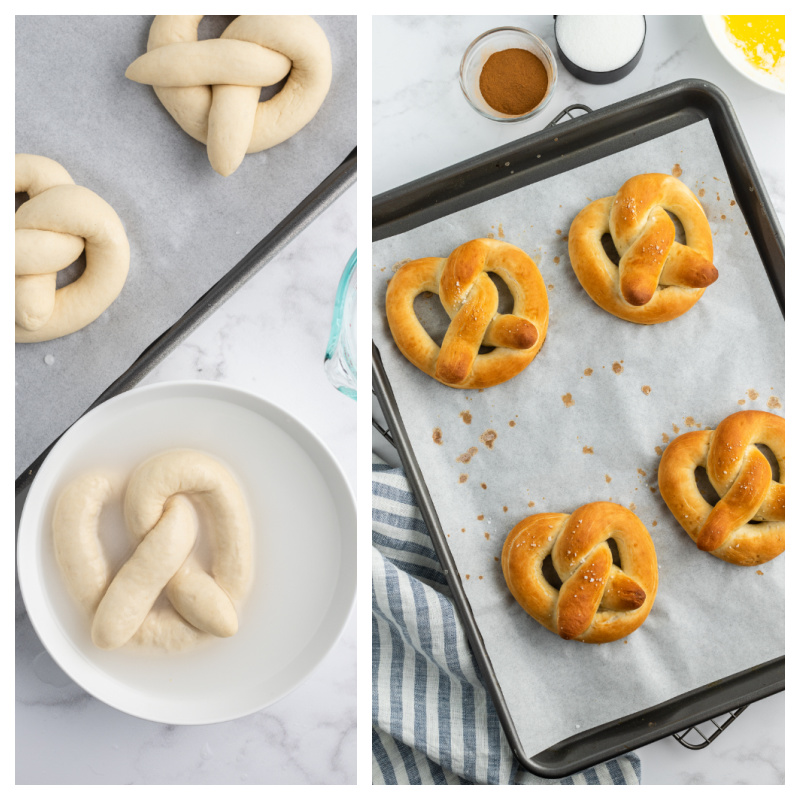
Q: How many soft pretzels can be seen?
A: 7